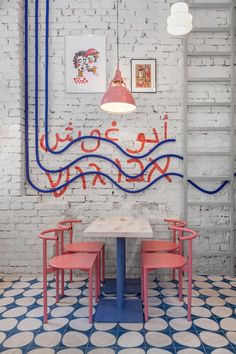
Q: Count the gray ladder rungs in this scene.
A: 11